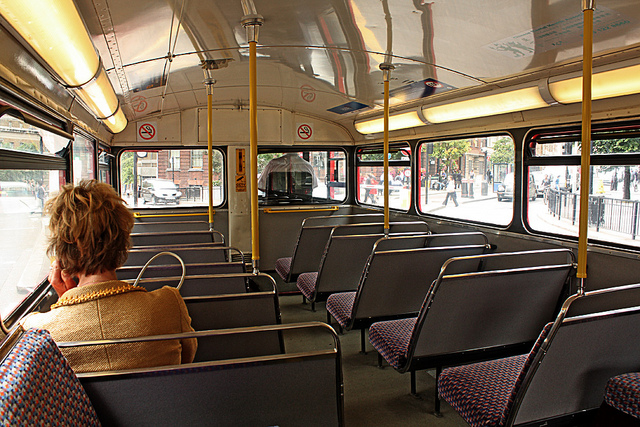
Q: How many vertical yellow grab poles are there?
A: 4